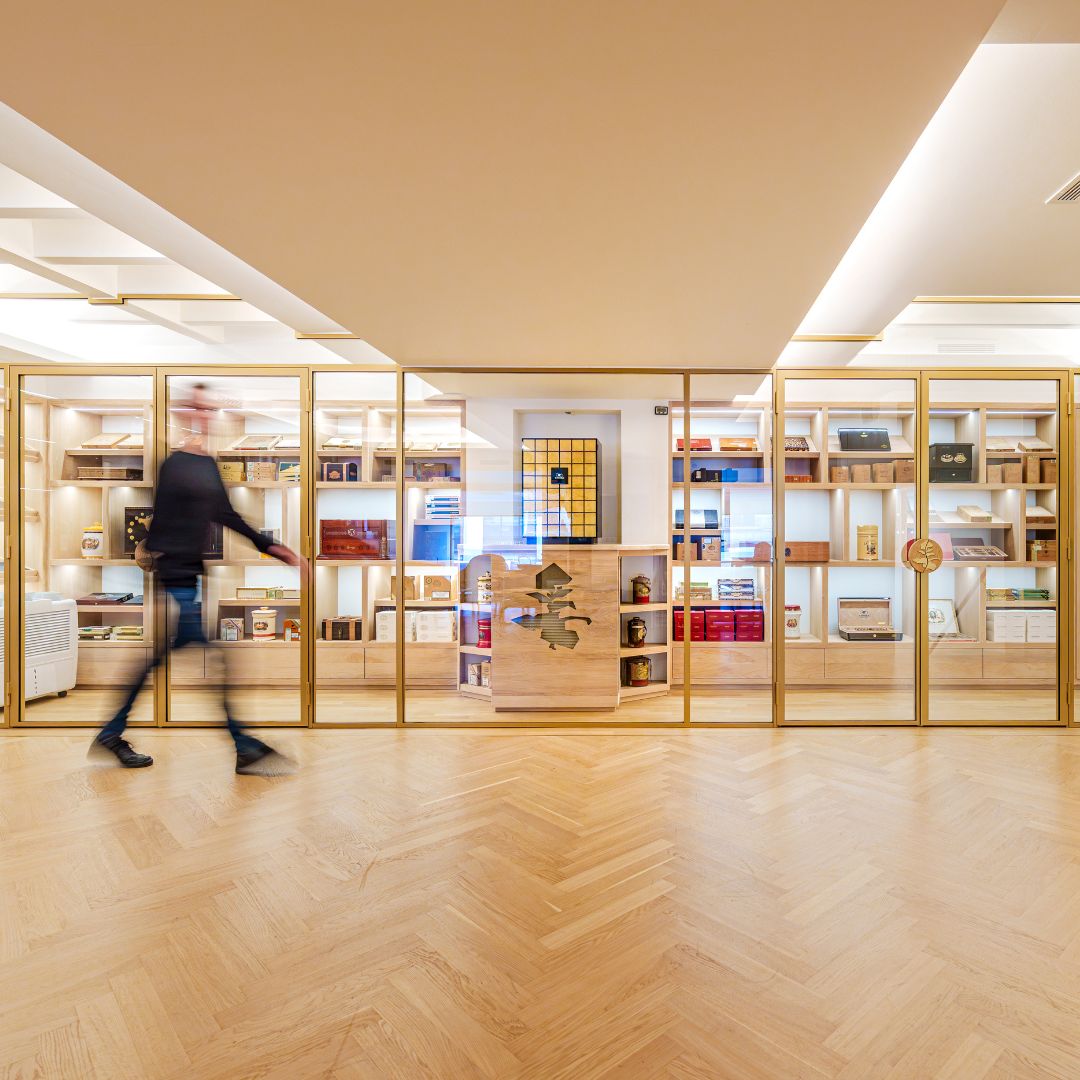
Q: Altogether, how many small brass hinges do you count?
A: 12